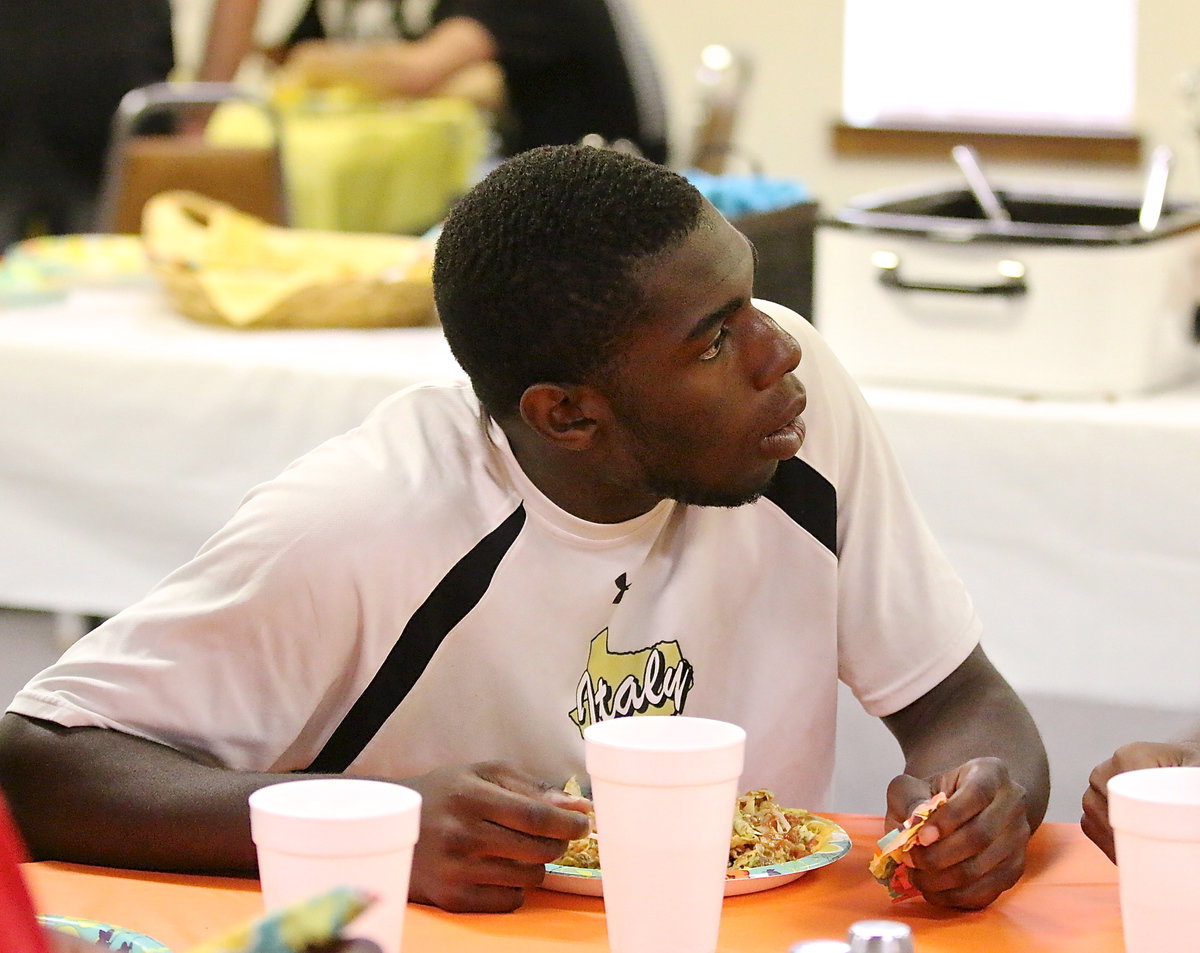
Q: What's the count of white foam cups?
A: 3